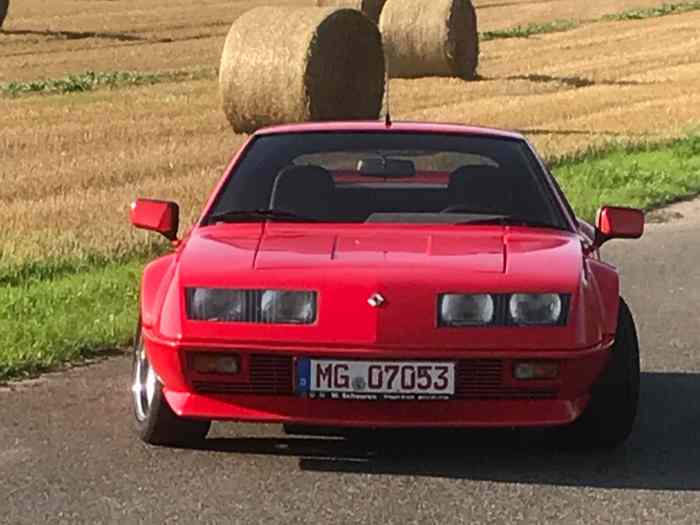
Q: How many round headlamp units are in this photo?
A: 4